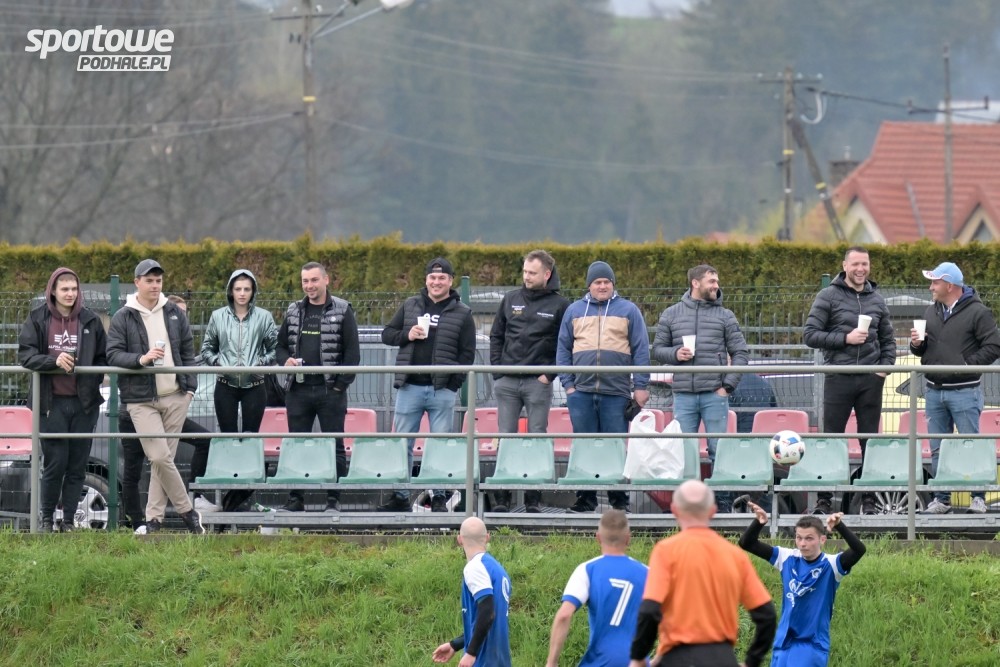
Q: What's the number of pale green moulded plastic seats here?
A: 11